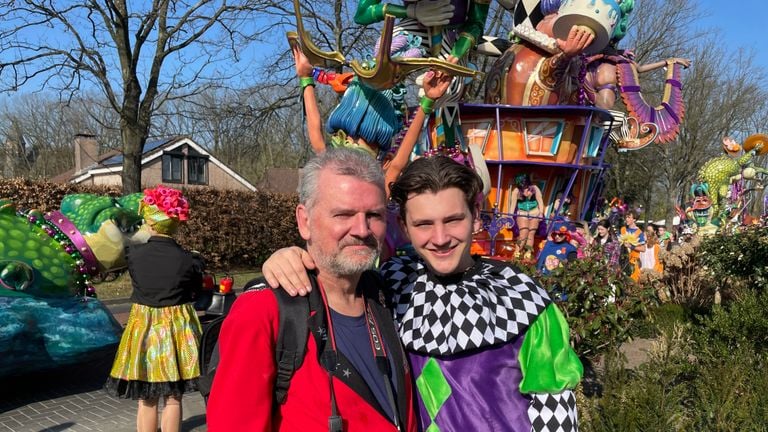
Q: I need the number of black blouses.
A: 1